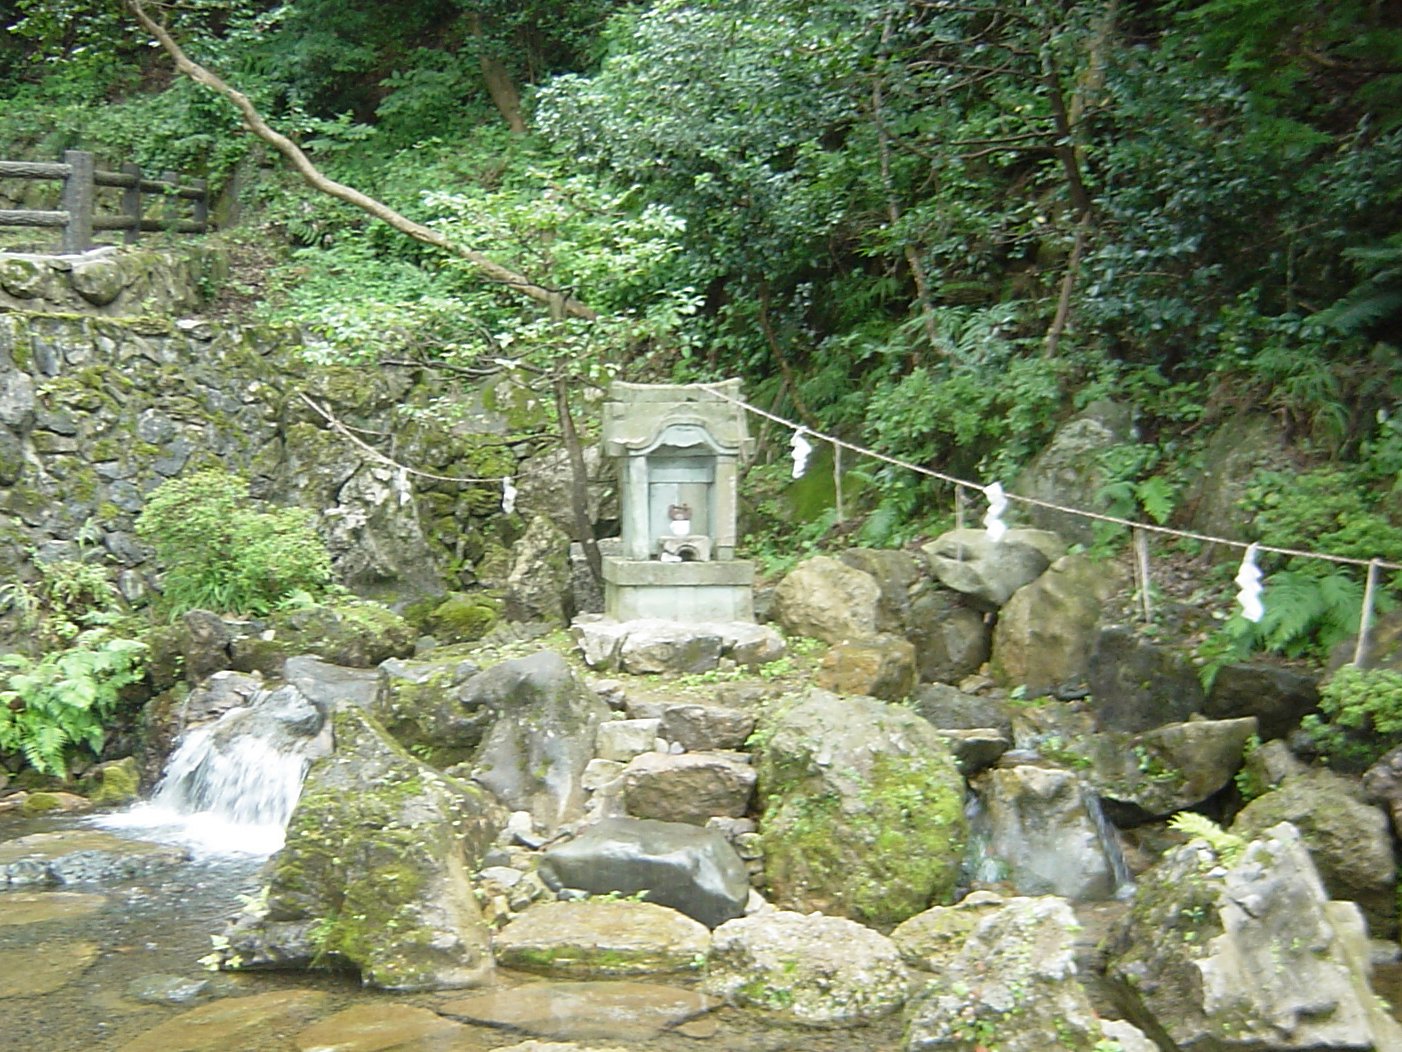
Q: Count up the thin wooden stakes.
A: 4